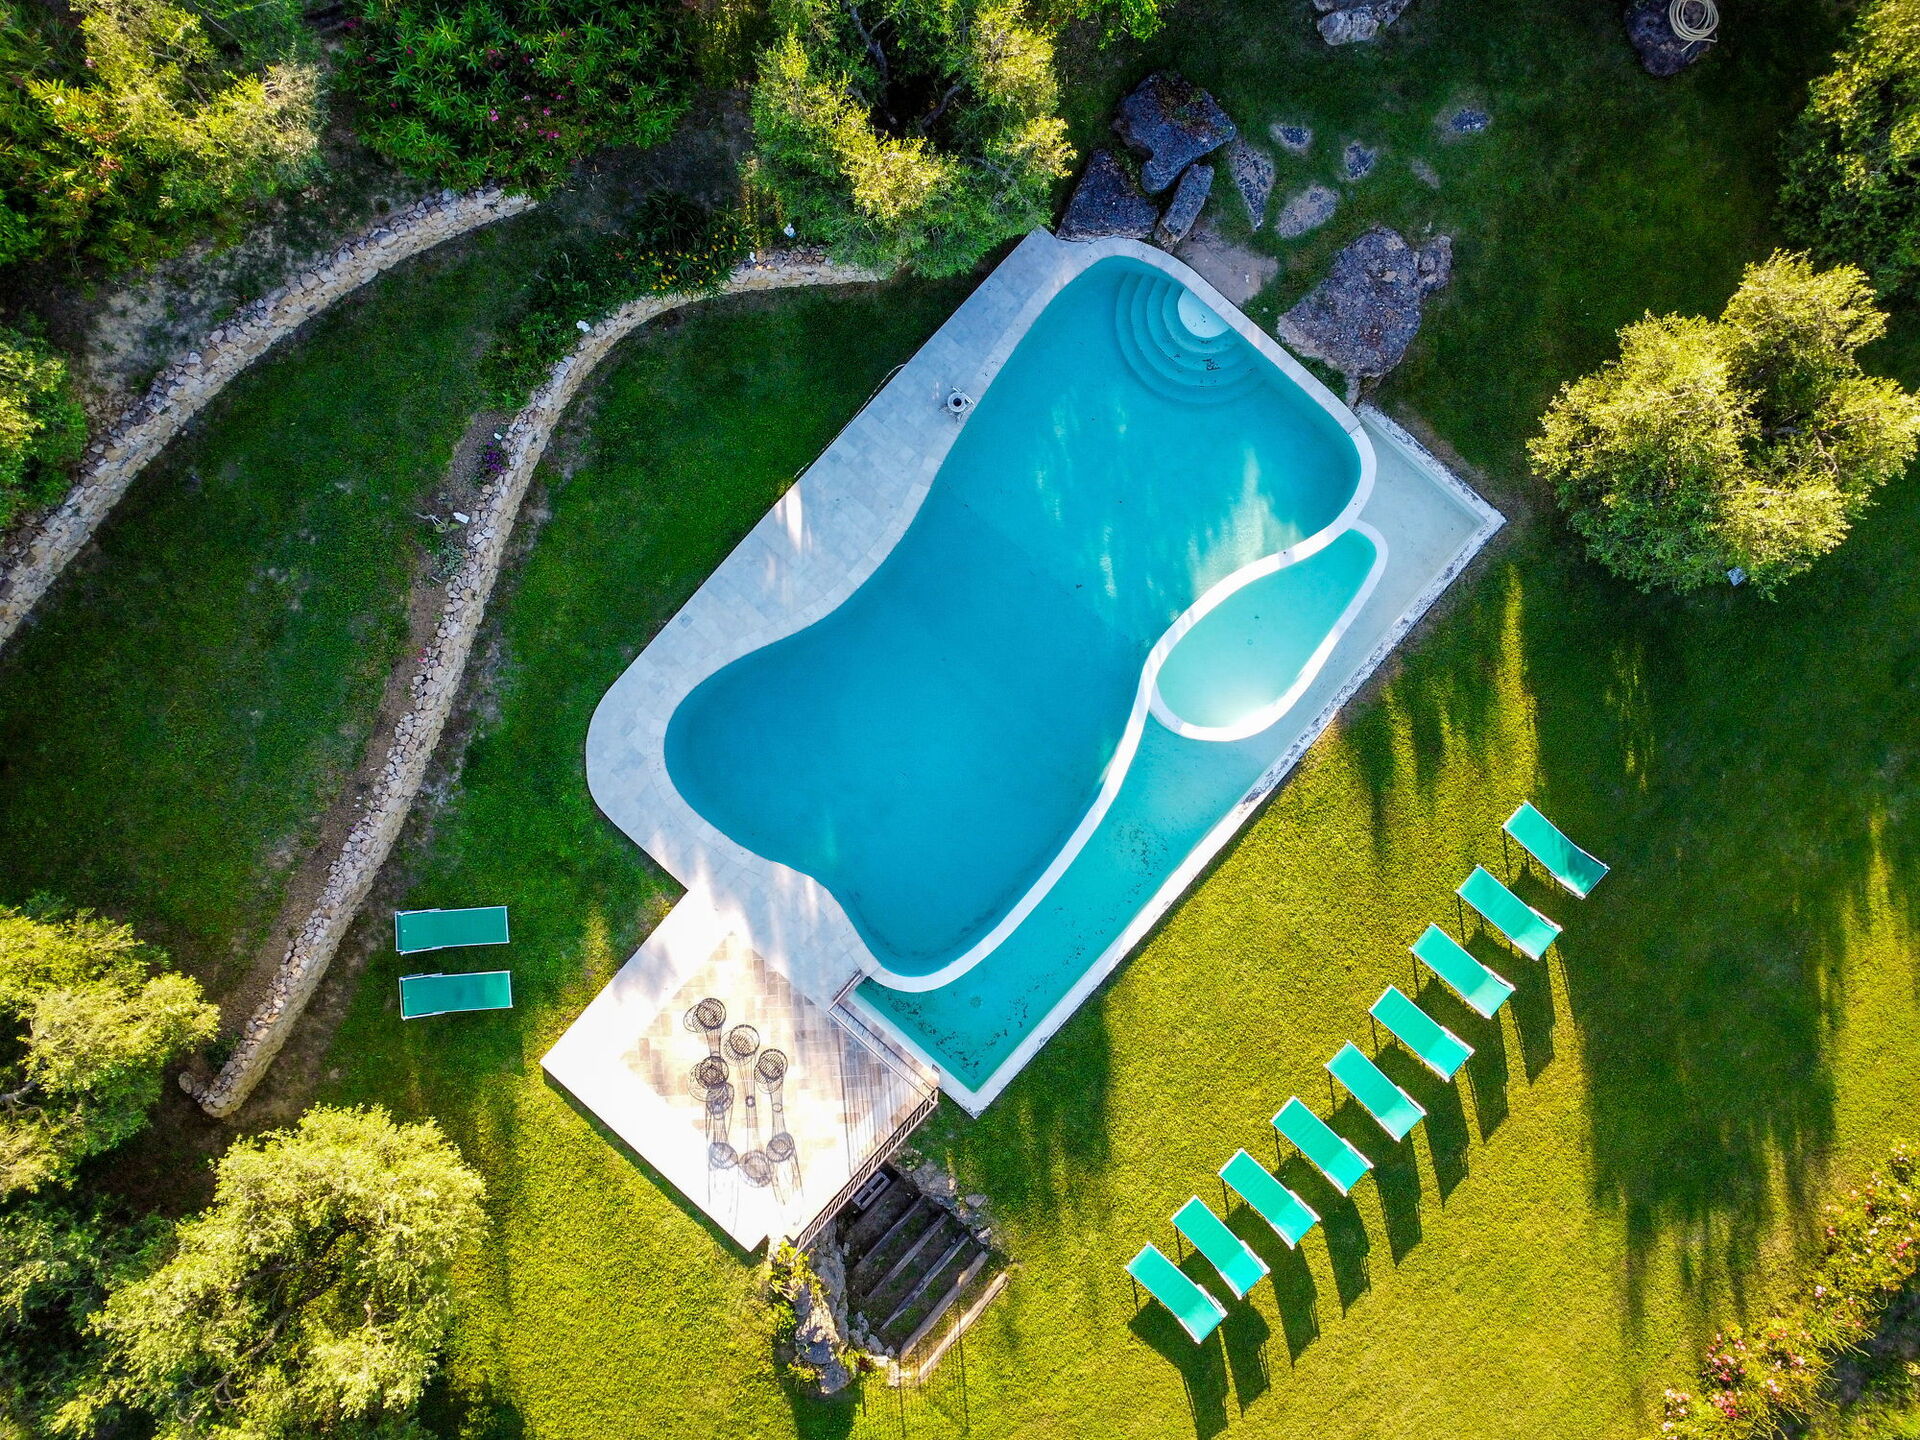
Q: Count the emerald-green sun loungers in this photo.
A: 11